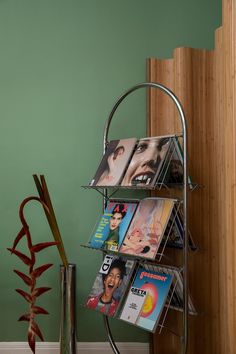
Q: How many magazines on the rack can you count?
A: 6